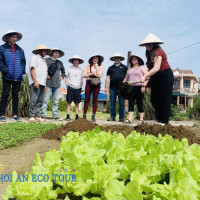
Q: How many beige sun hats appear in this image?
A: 8